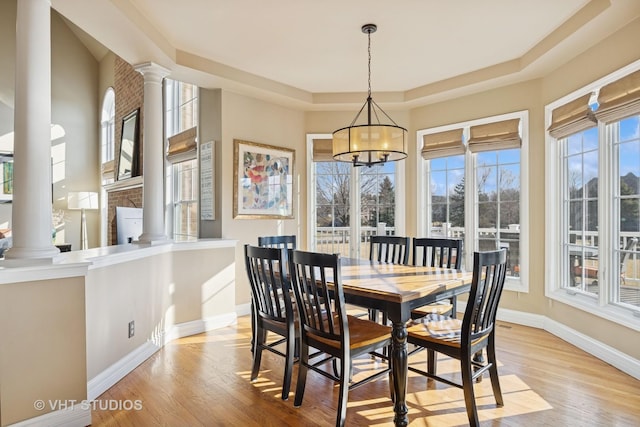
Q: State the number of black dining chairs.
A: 6